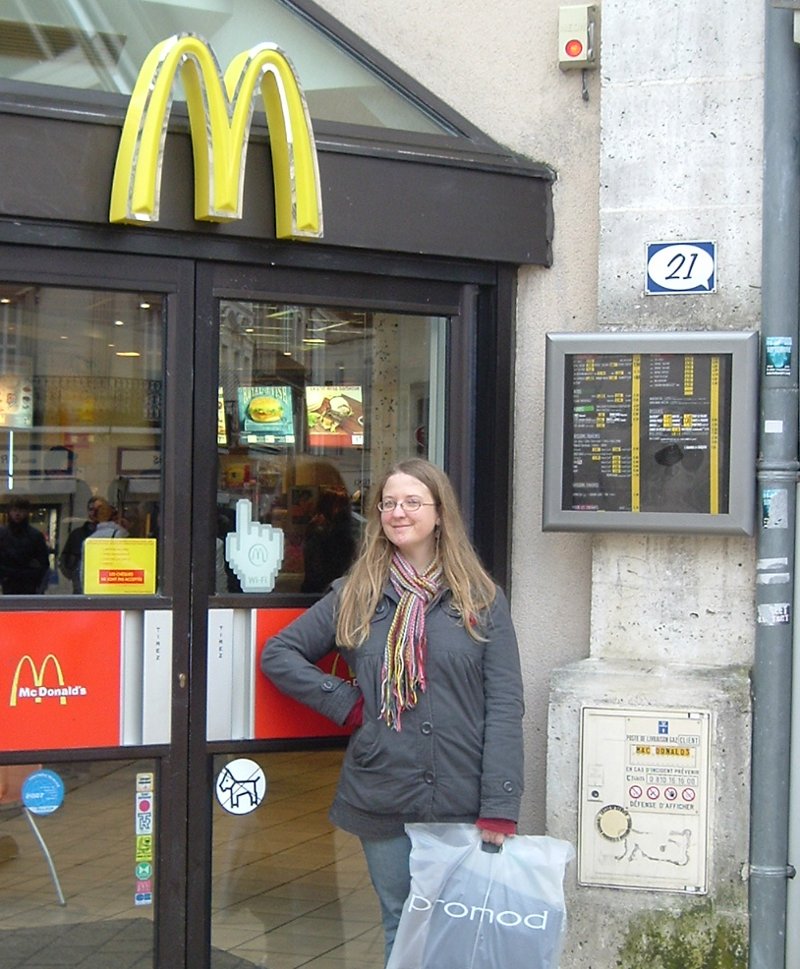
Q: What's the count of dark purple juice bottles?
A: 0